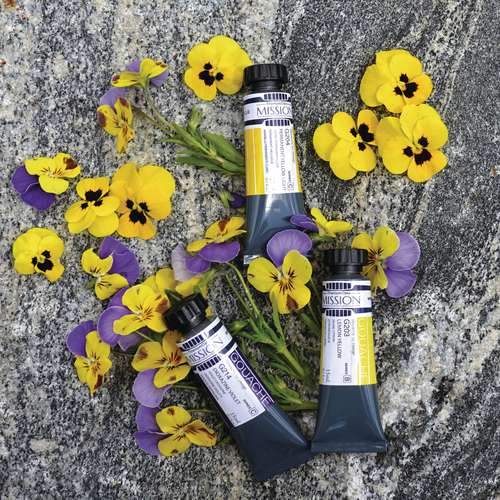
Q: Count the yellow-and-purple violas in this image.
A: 12